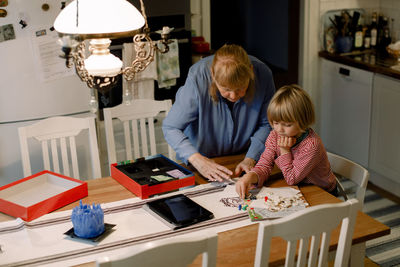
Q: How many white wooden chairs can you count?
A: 5